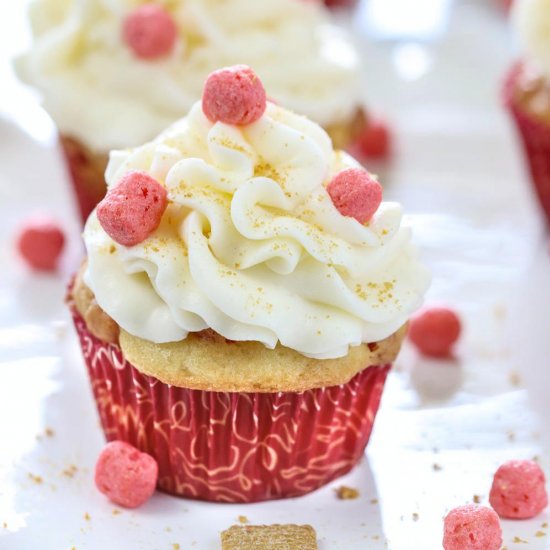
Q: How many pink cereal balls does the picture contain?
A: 10